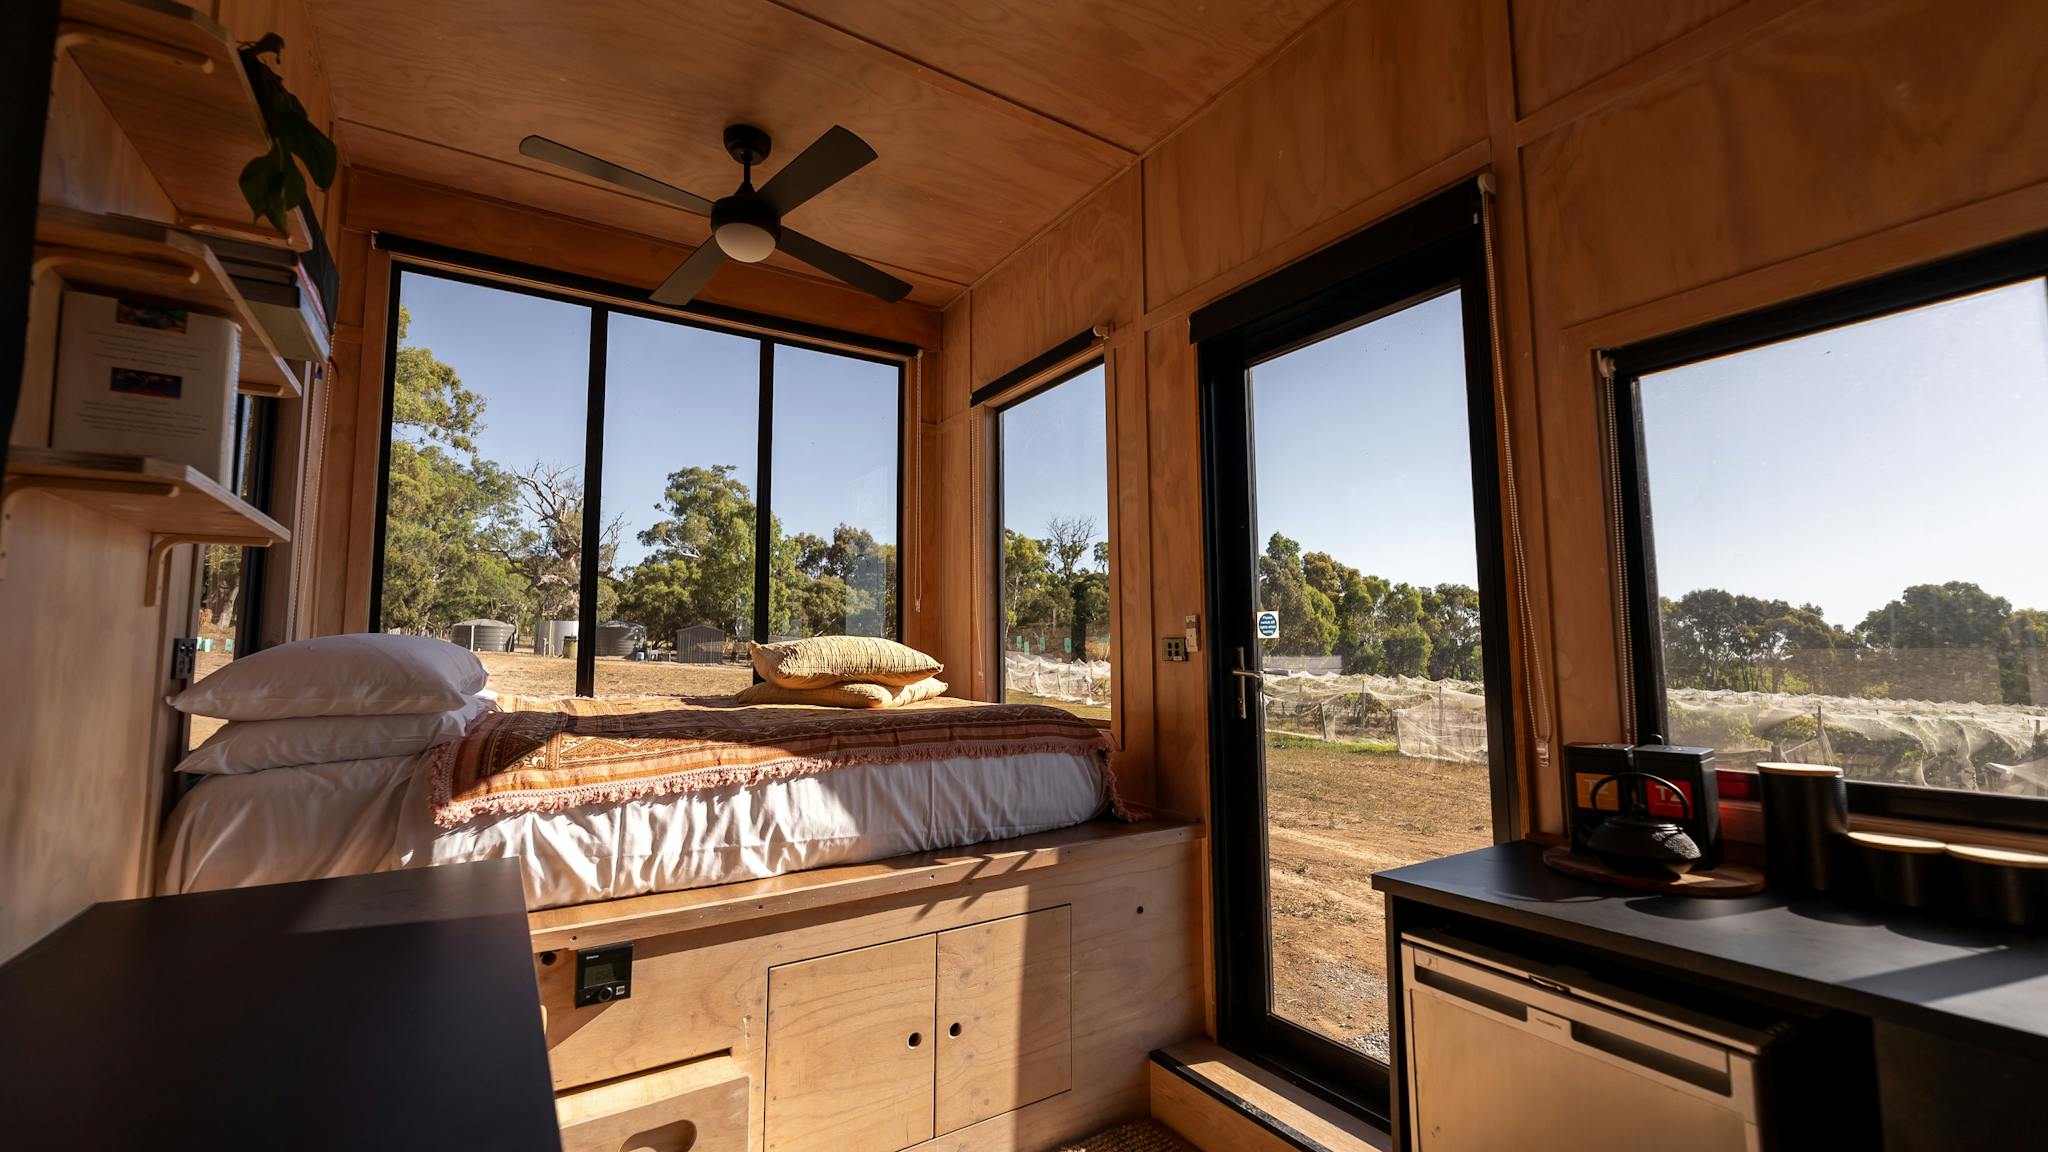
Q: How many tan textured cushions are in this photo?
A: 2